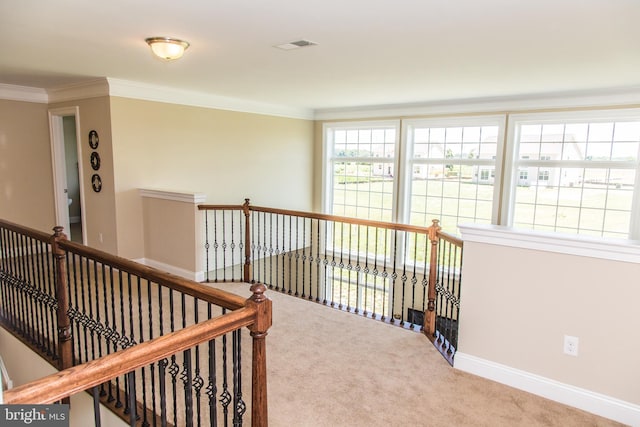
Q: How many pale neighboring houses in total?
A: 2